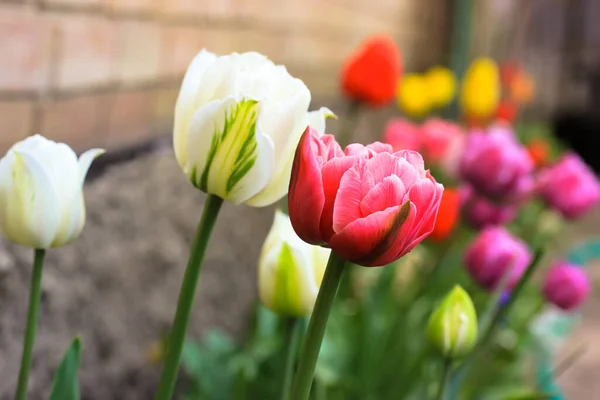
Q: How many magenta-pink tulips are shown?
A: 5